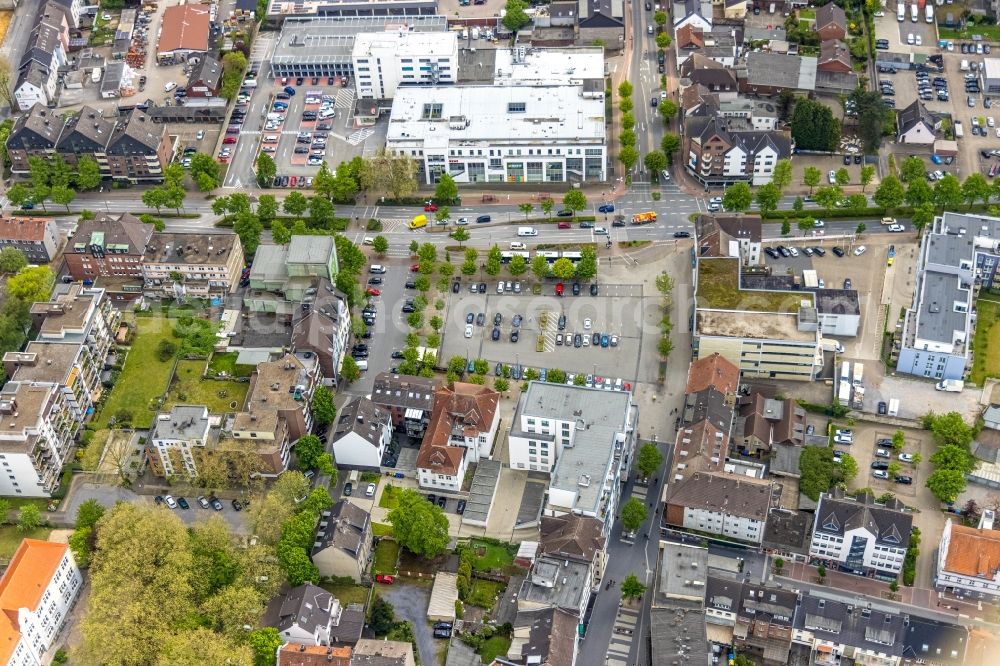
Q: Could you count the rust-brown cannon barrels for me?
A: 0